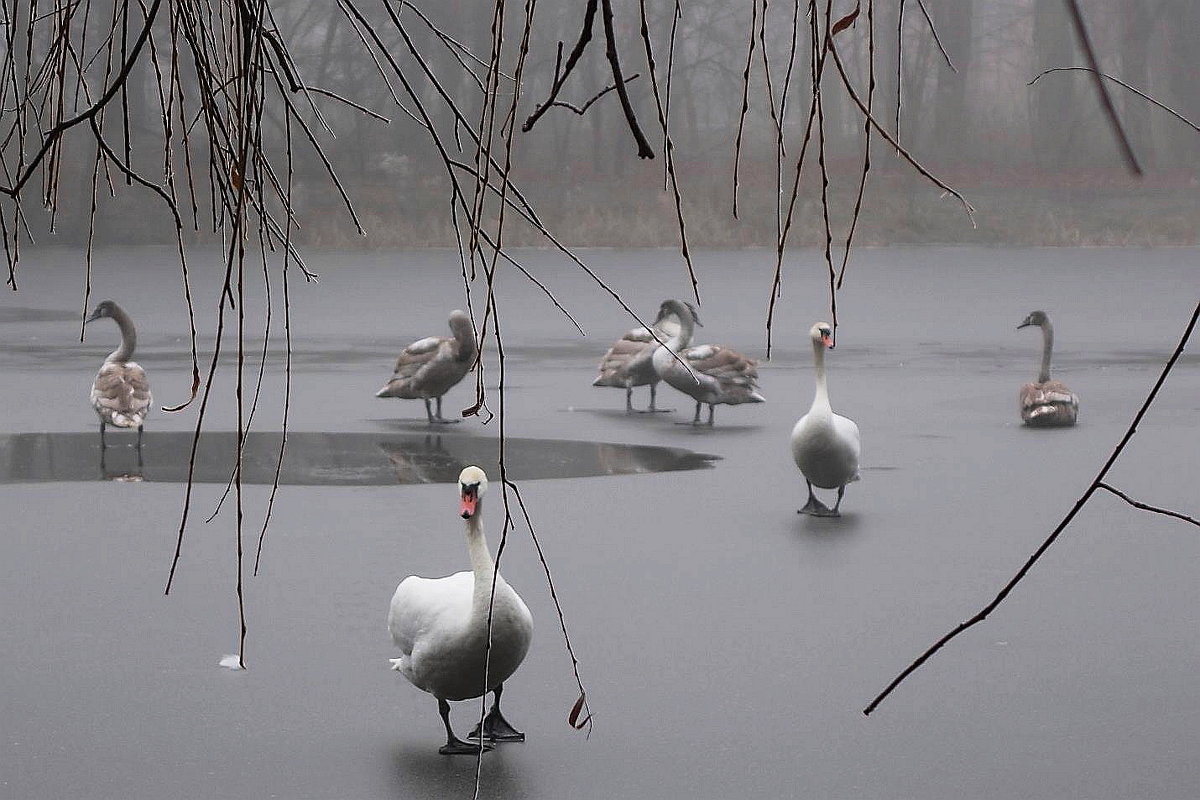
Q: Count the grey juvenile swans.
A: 5